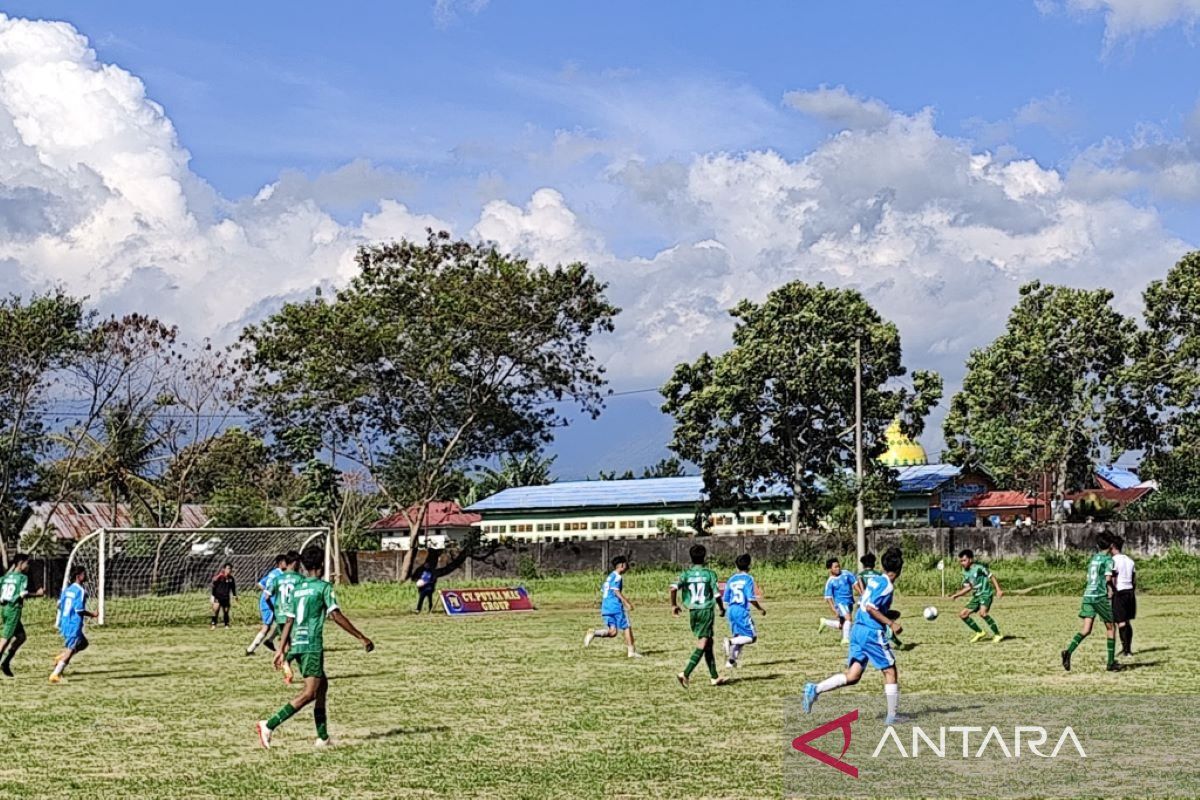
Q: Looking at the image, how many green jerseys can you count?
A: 7